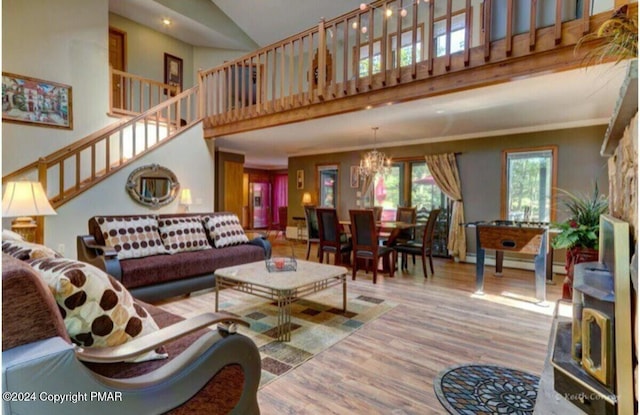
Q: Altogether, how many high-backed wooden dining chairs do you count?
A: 6